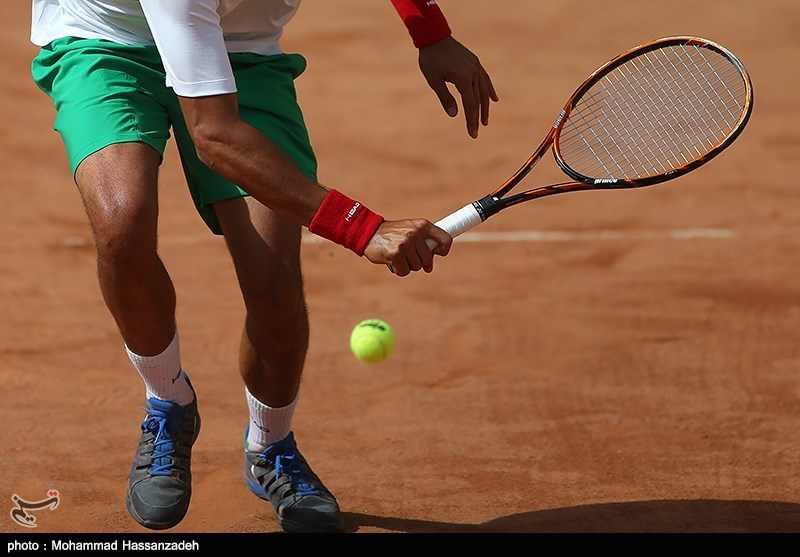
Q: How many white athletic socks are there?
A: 2